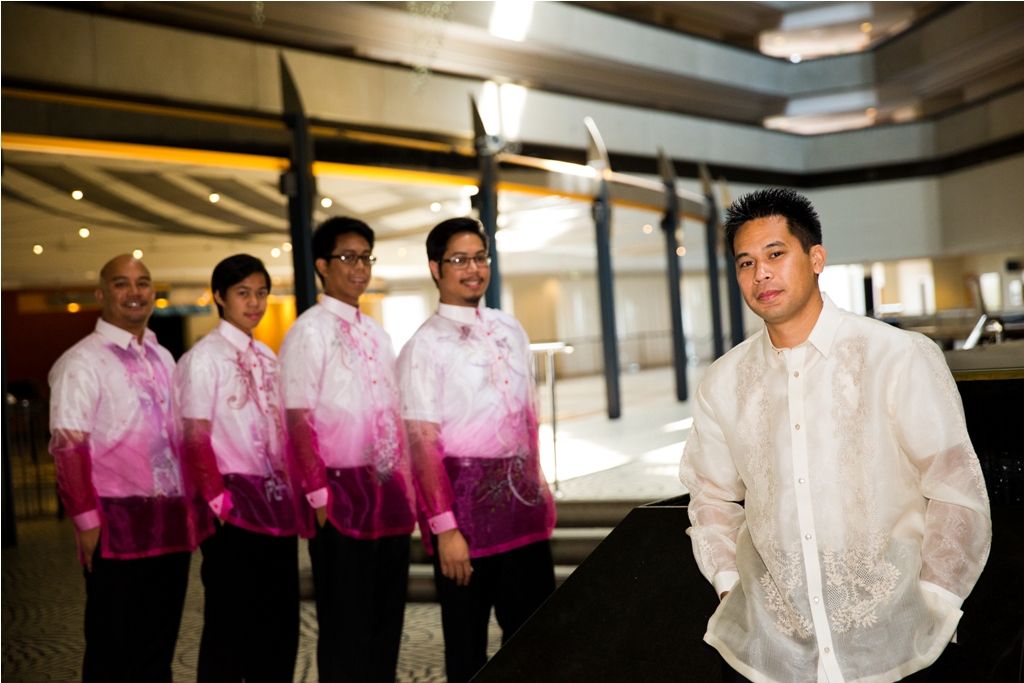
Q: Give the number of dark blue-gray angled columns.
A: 6